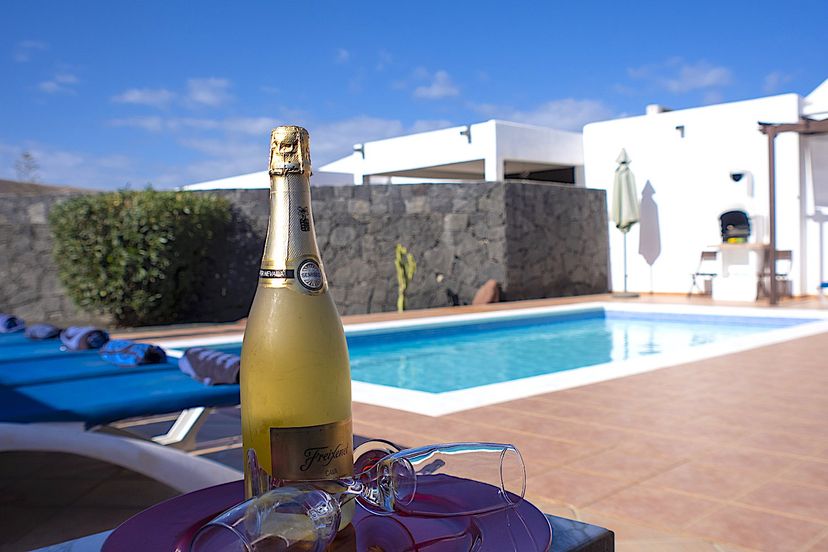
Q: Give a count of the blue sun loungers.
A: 5